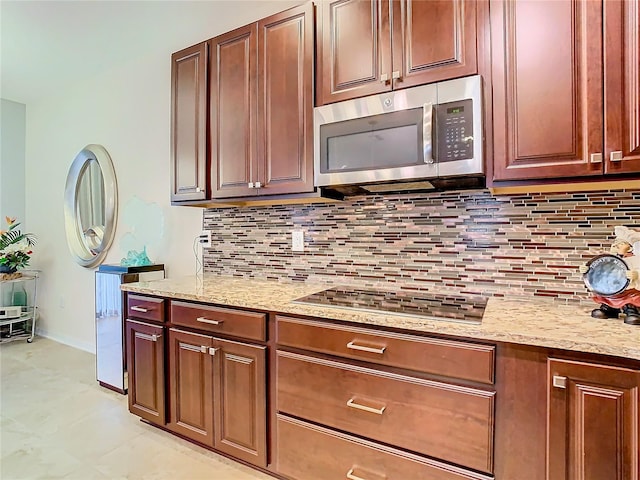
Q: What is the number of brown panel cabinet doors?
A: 11